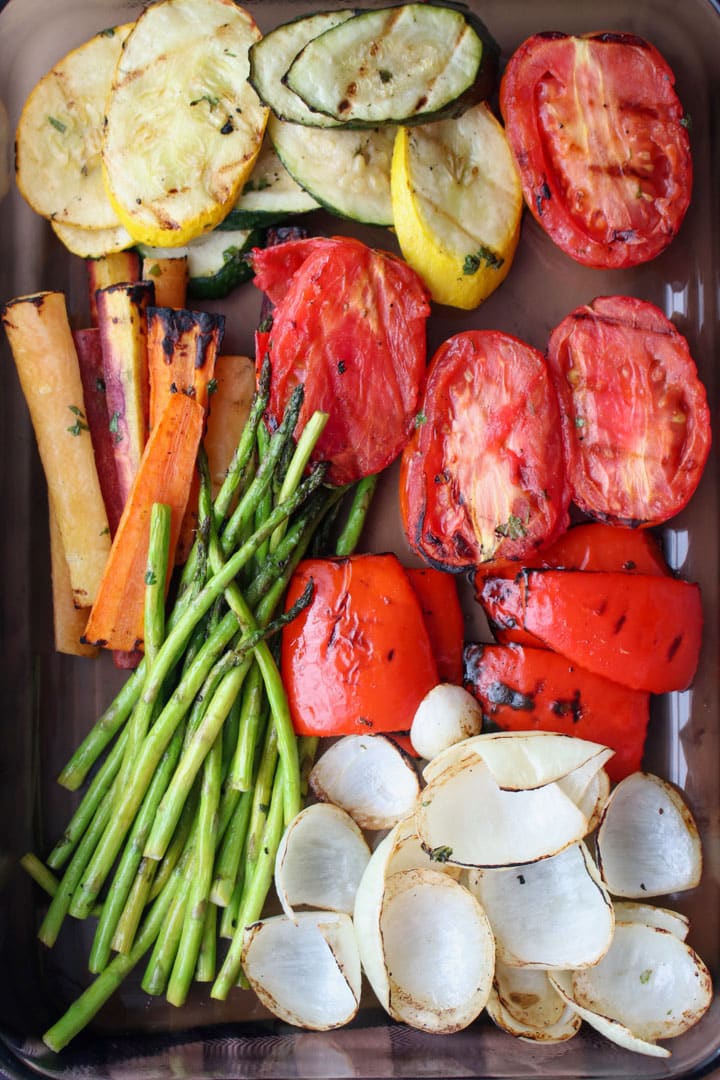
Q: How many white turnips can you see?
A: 0